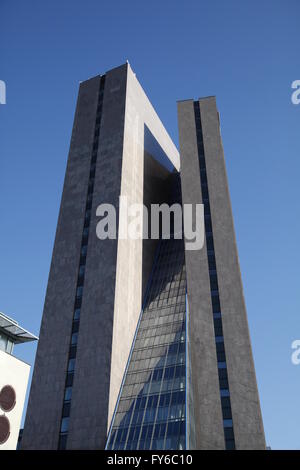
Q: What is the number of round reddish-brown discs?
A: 2